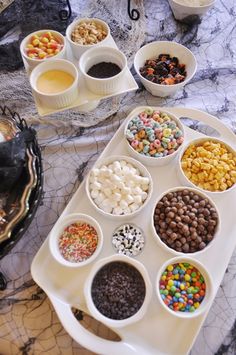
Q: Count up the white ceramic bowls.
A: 13